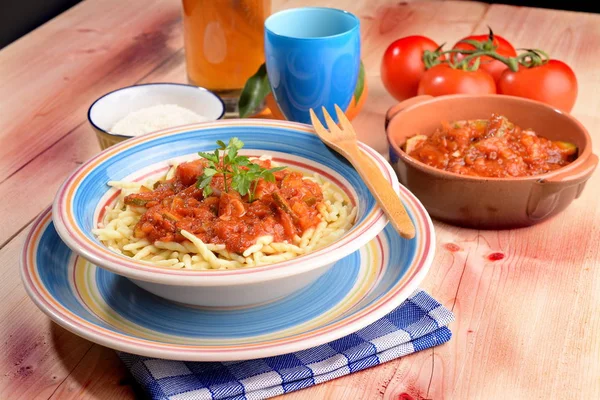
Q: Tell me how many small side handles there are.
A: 2